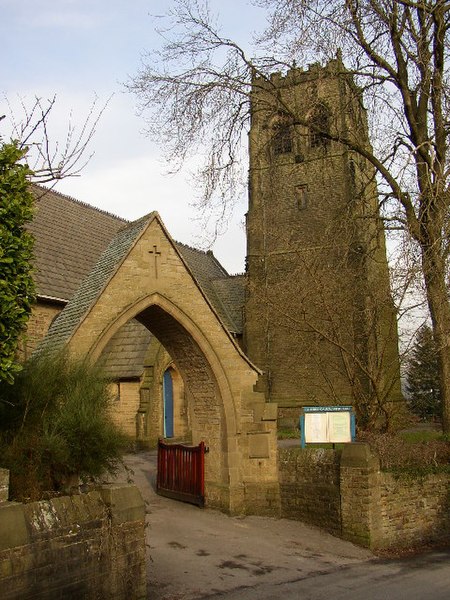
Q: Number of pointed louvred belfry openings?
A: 2